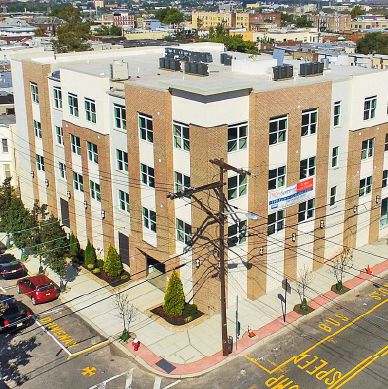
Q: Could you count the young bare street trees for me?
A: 3